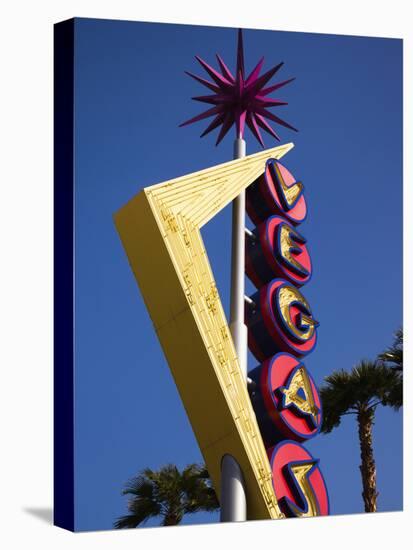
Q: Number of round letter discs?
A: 5